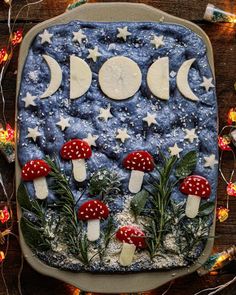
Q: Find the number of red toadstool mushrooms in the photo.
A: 6